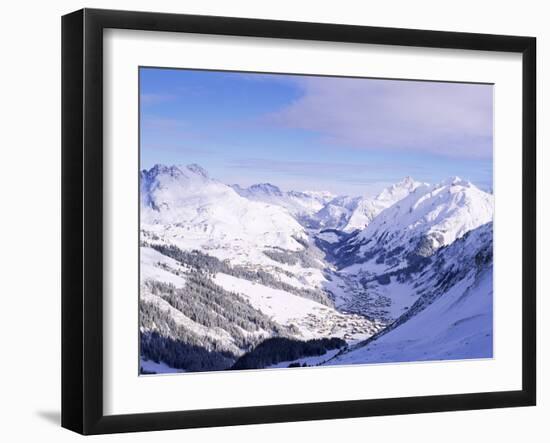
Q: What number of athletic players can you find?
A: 0